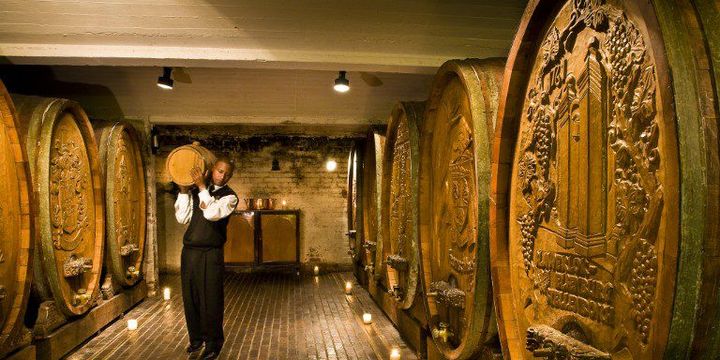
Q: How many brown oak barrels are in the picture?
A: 9